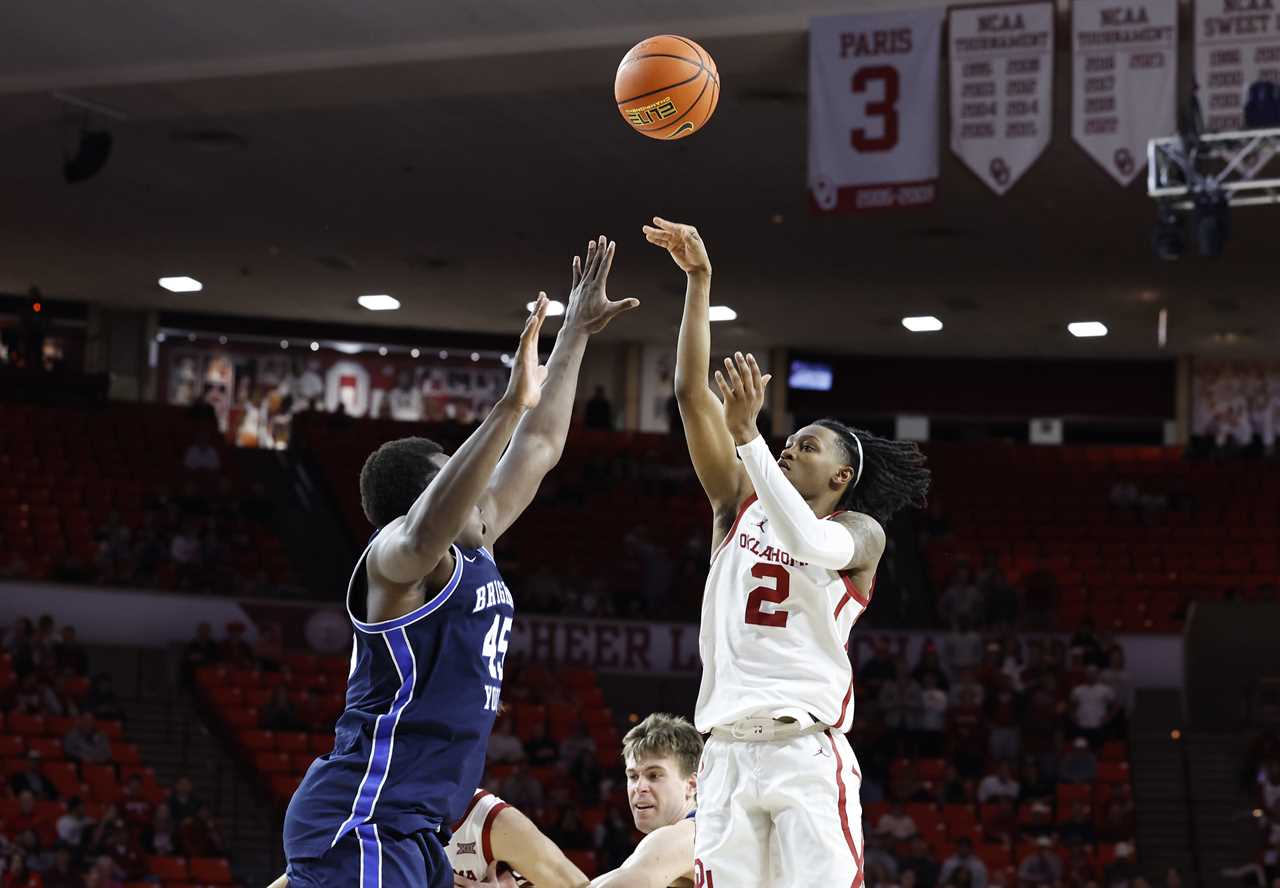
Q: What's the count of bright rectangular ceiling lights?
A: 6